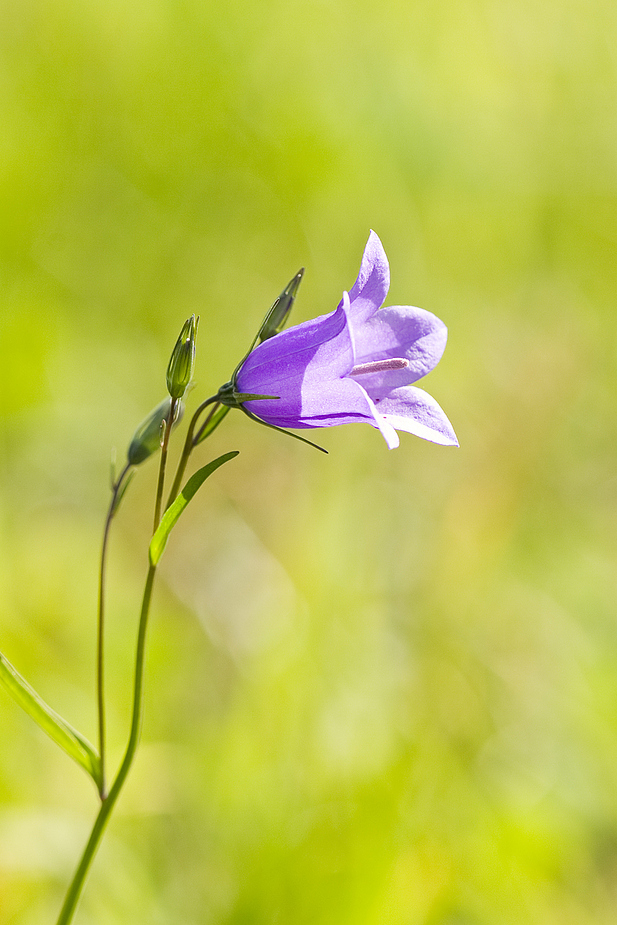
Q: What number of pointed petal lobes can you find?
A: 5